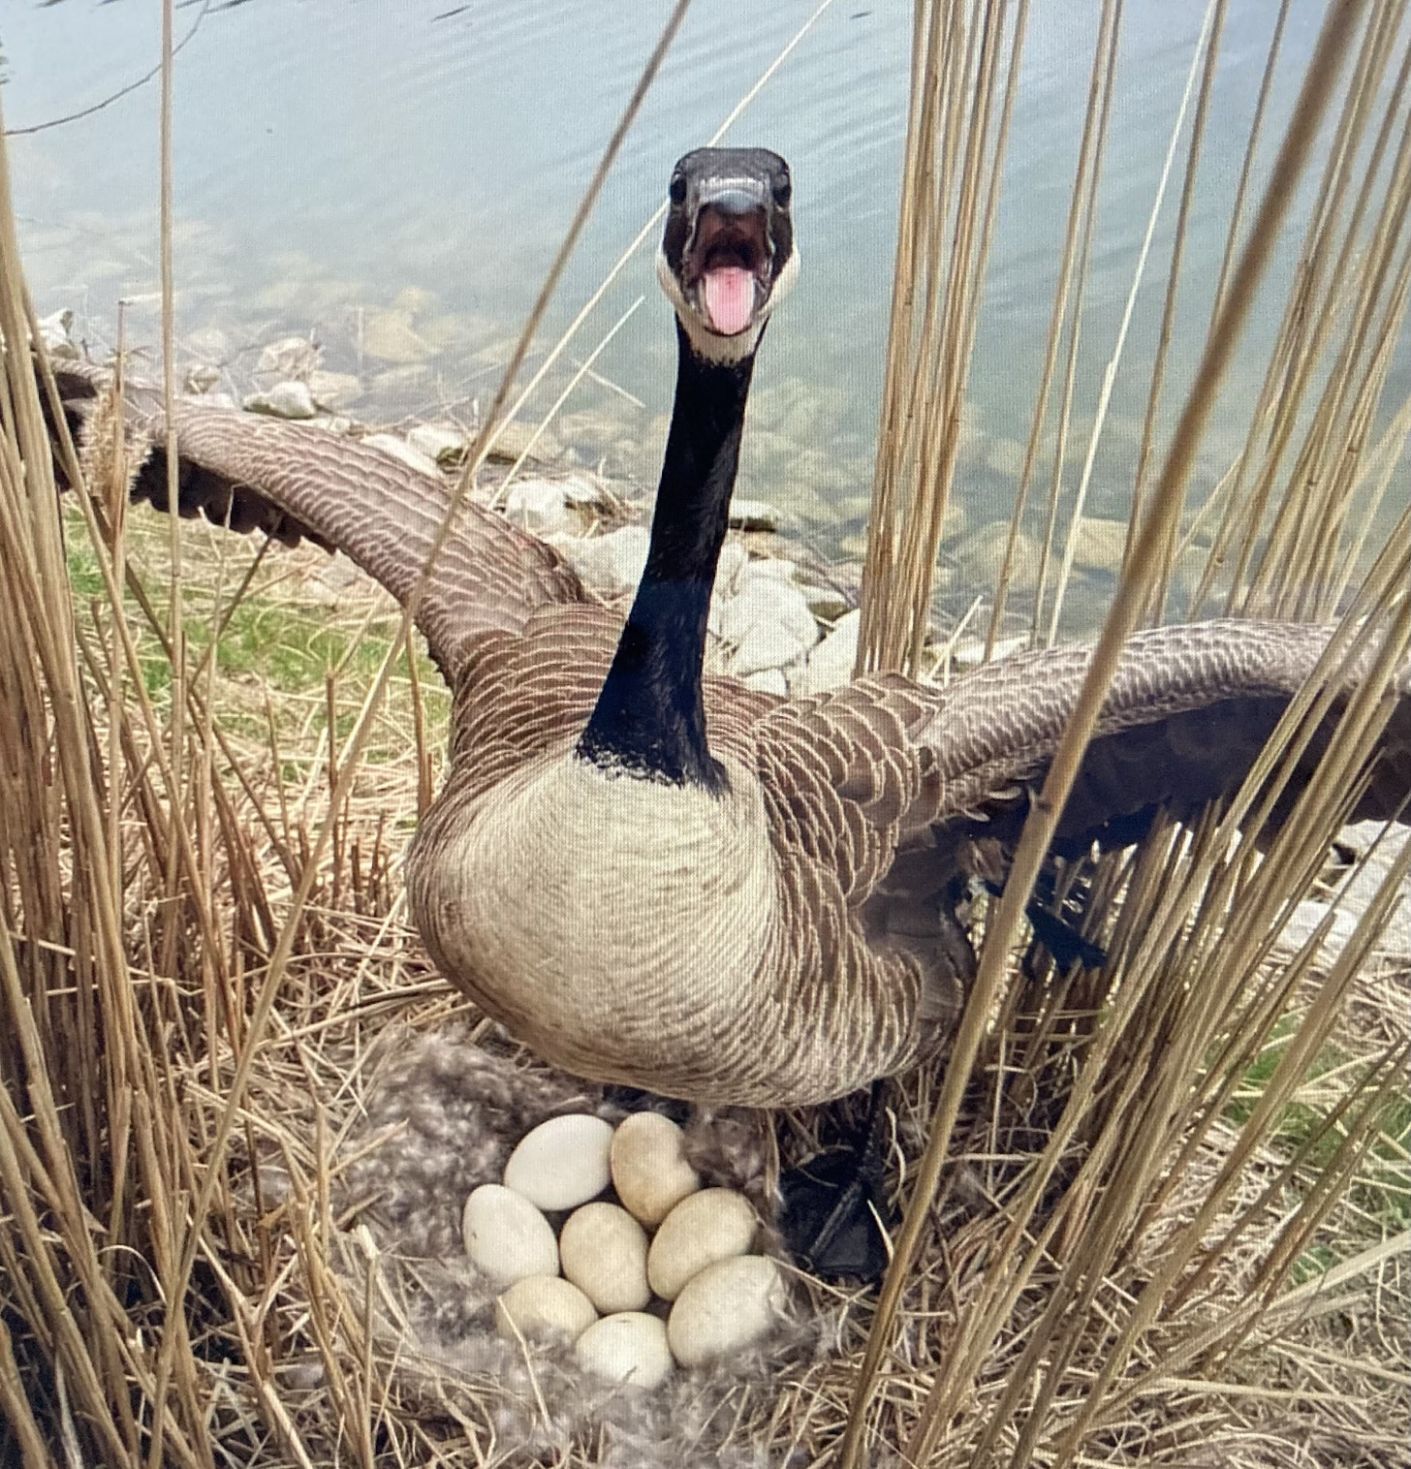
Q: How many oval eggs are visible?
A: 8